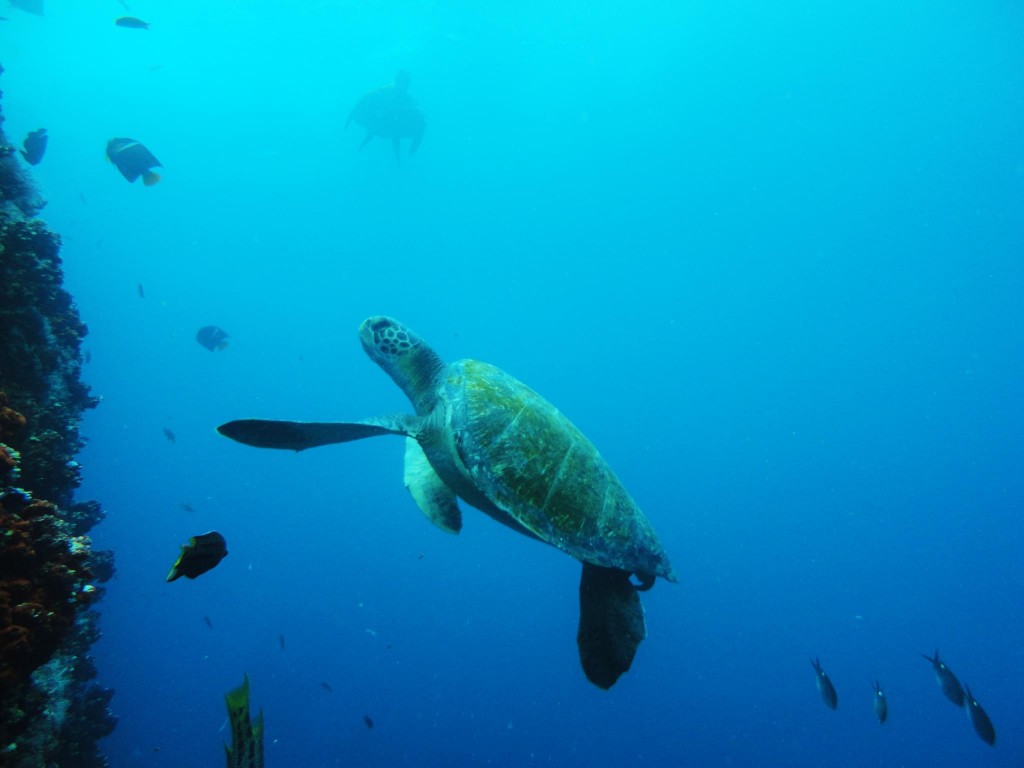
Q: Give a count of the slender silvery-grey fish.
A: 4